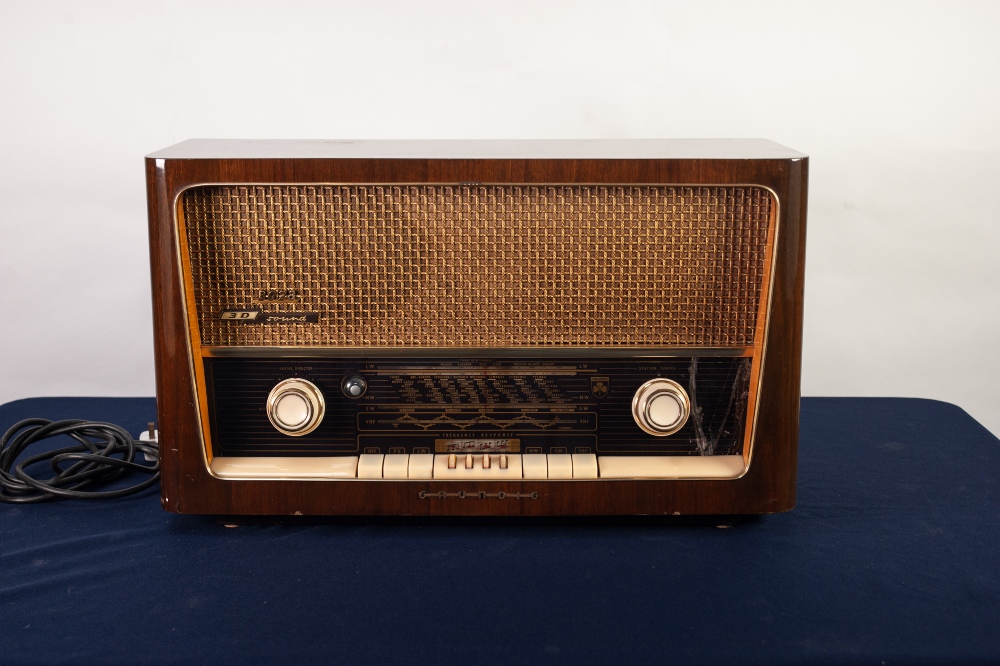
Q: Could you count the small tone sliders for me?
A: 4